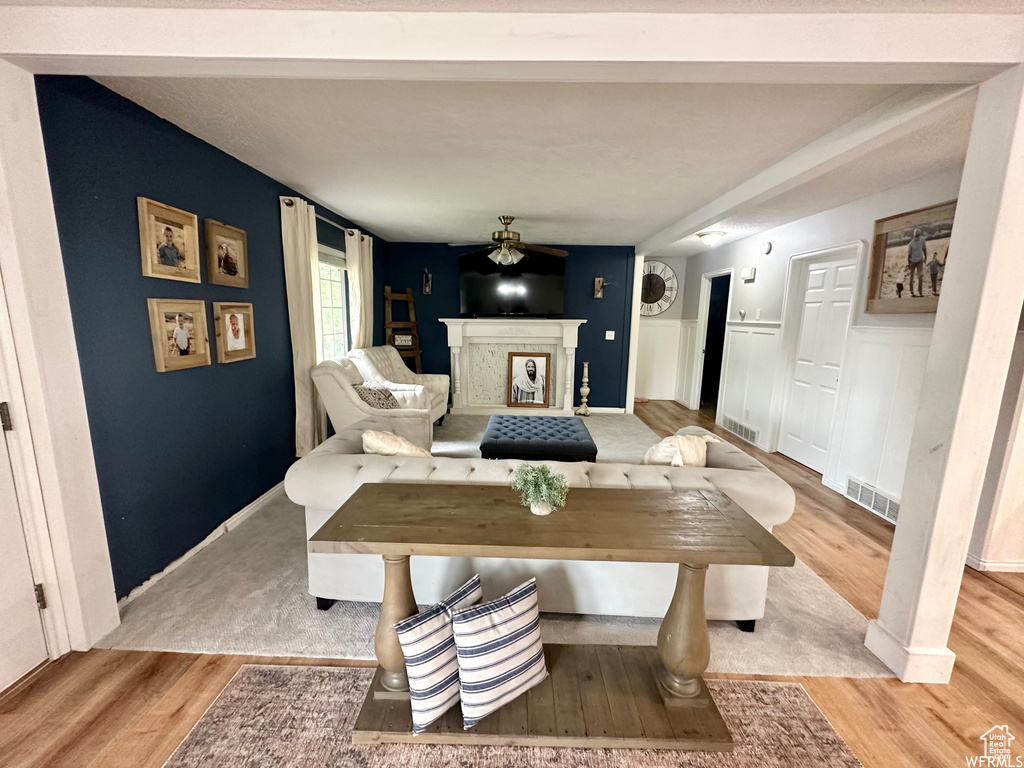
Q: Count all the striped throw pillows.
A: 2